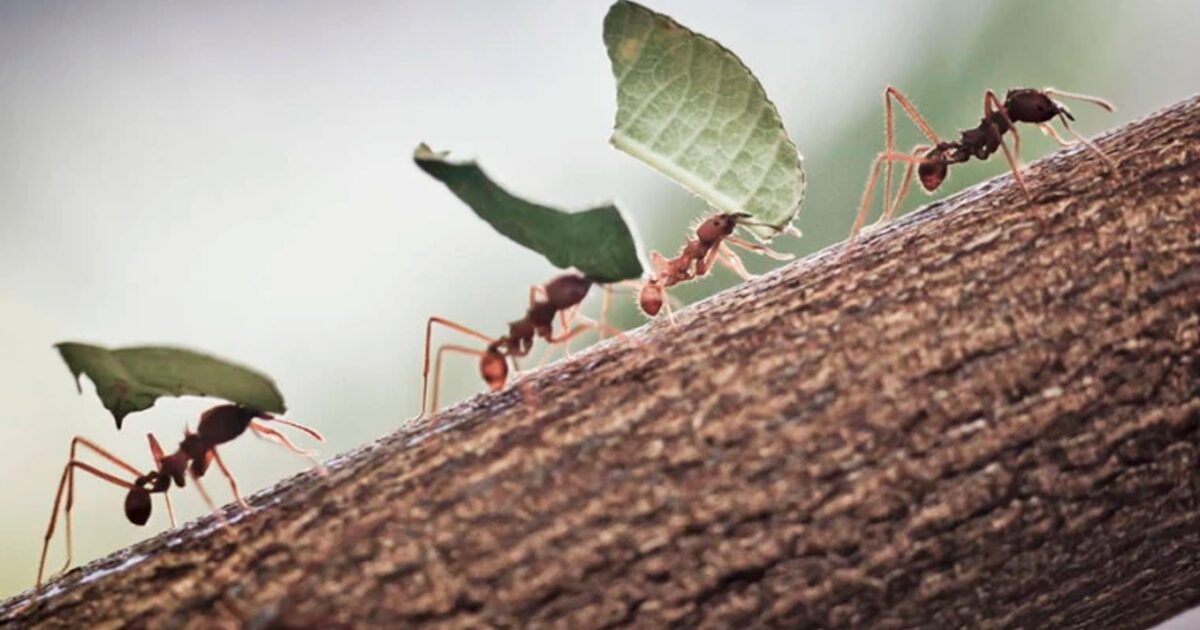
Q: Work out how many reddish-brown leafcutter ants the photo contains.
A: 4